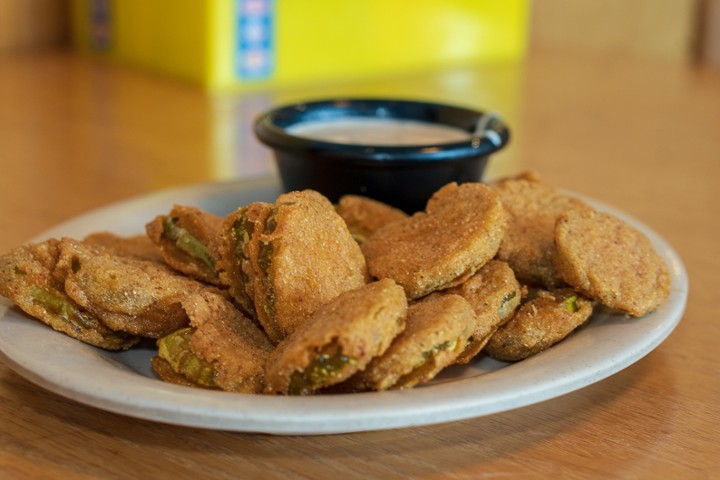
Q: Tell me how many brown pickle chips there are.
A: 15